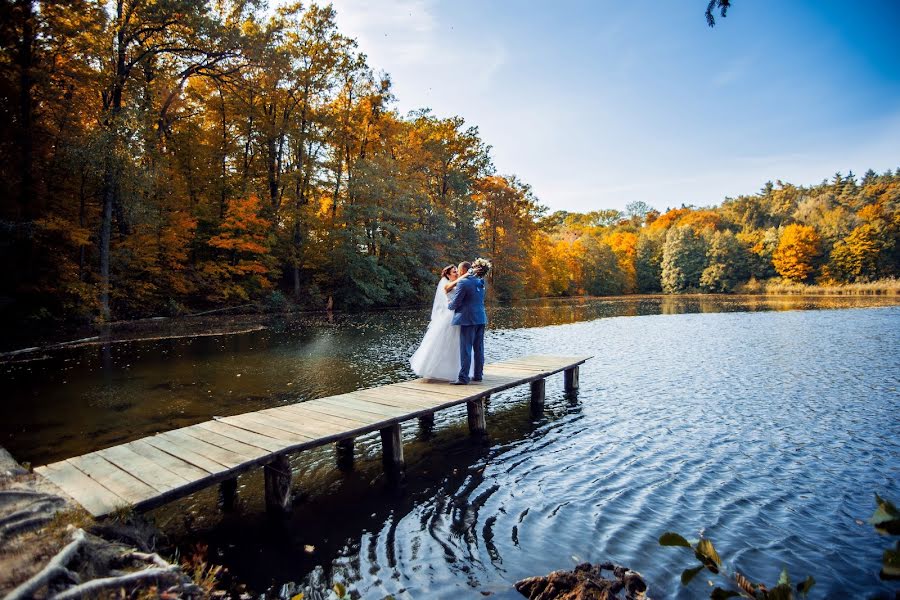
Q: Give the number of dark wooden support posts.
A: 8